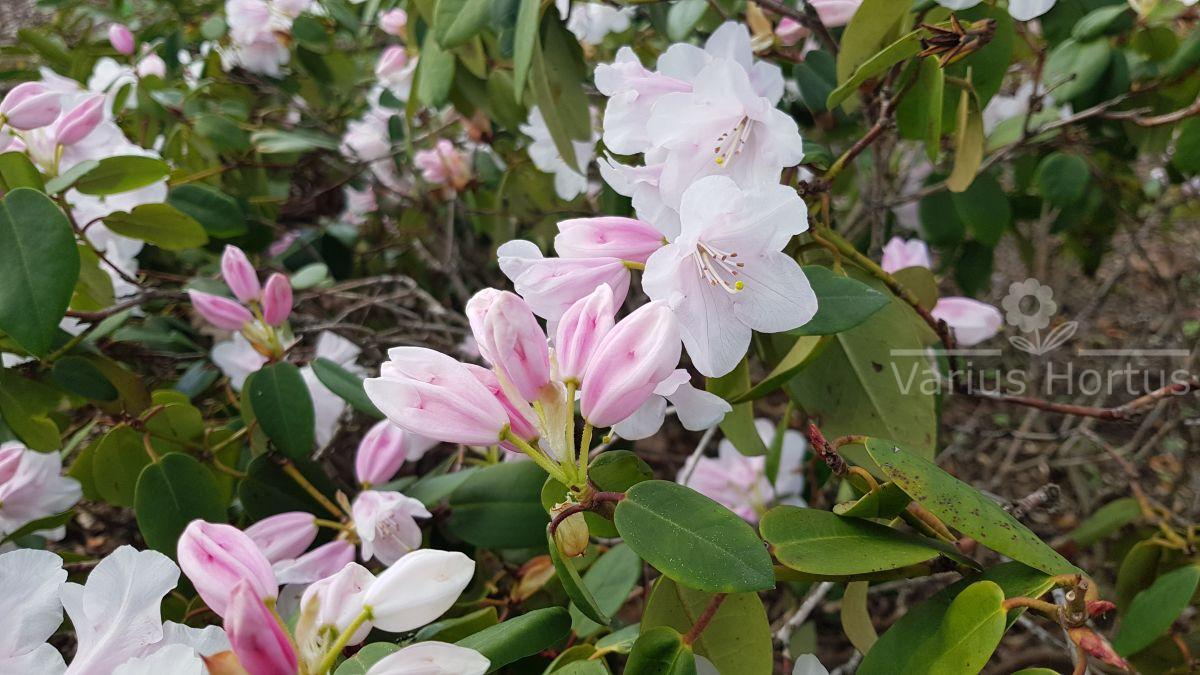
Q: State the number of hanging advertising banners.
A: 0